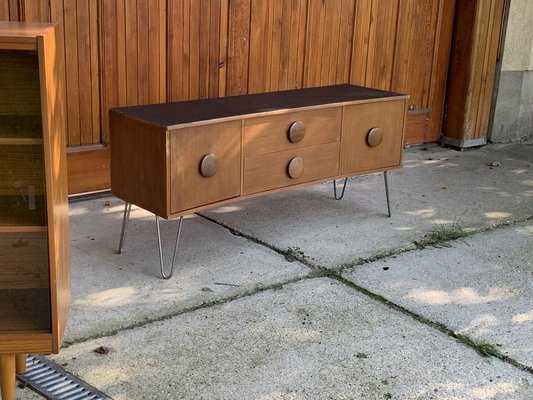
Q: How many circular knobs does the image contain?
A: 4